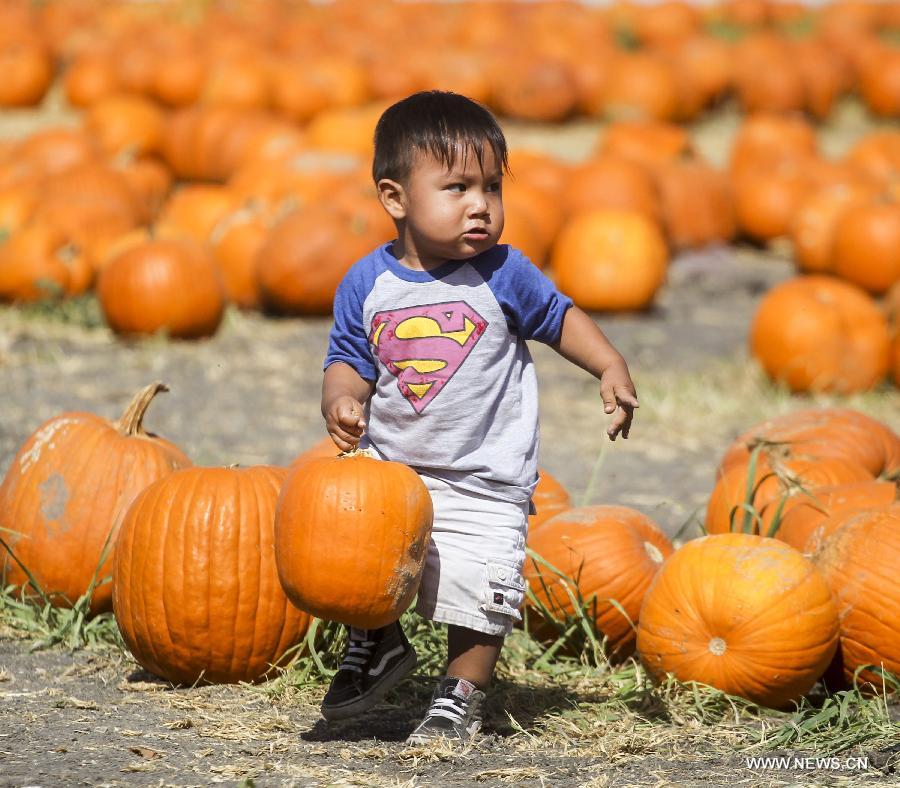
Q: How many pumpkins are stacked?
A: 0